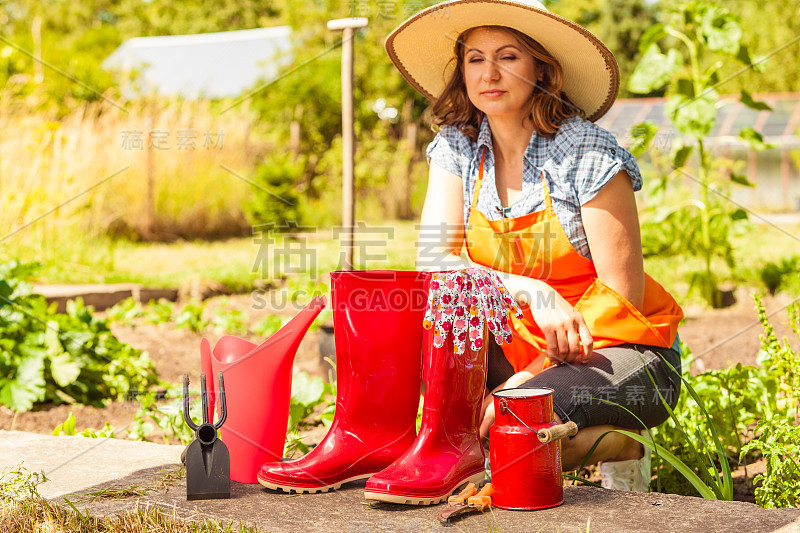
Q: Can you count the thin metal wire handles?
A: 1